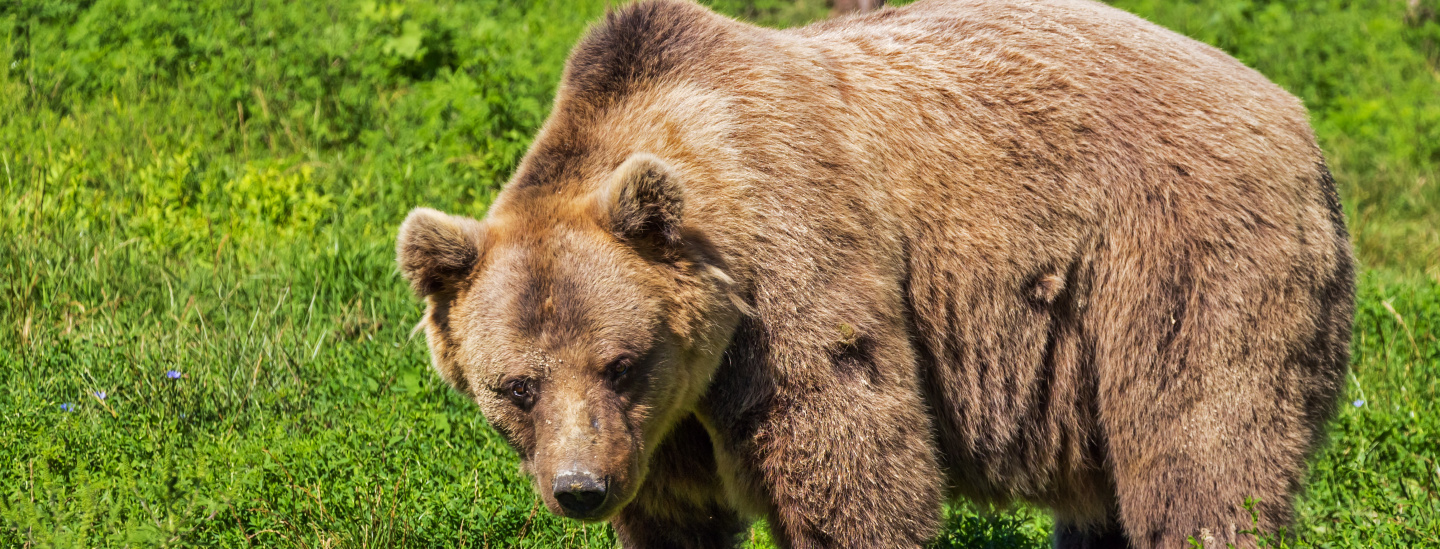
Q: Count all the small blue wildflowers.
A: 4